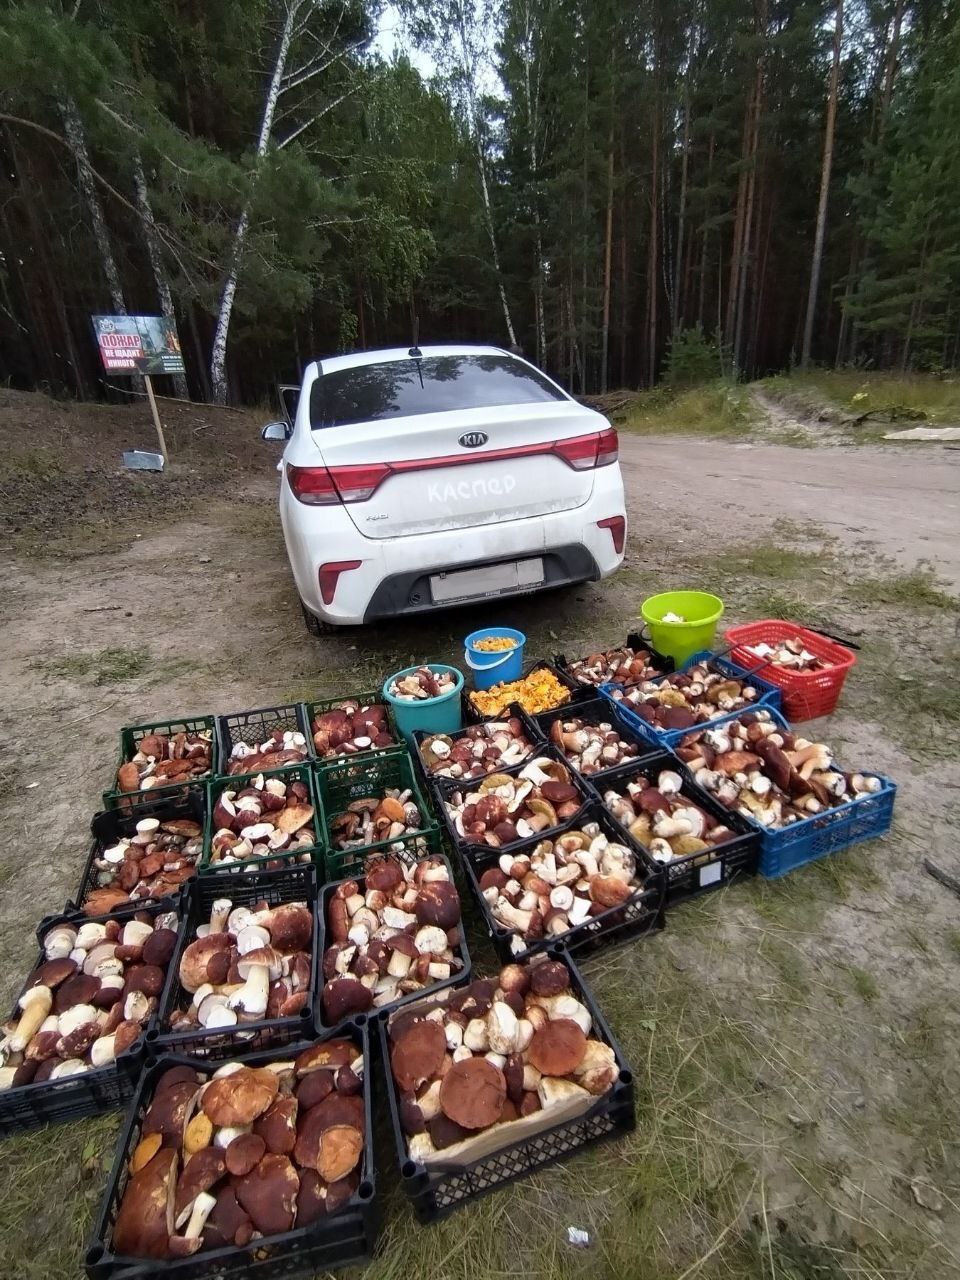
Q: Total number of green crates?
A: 4